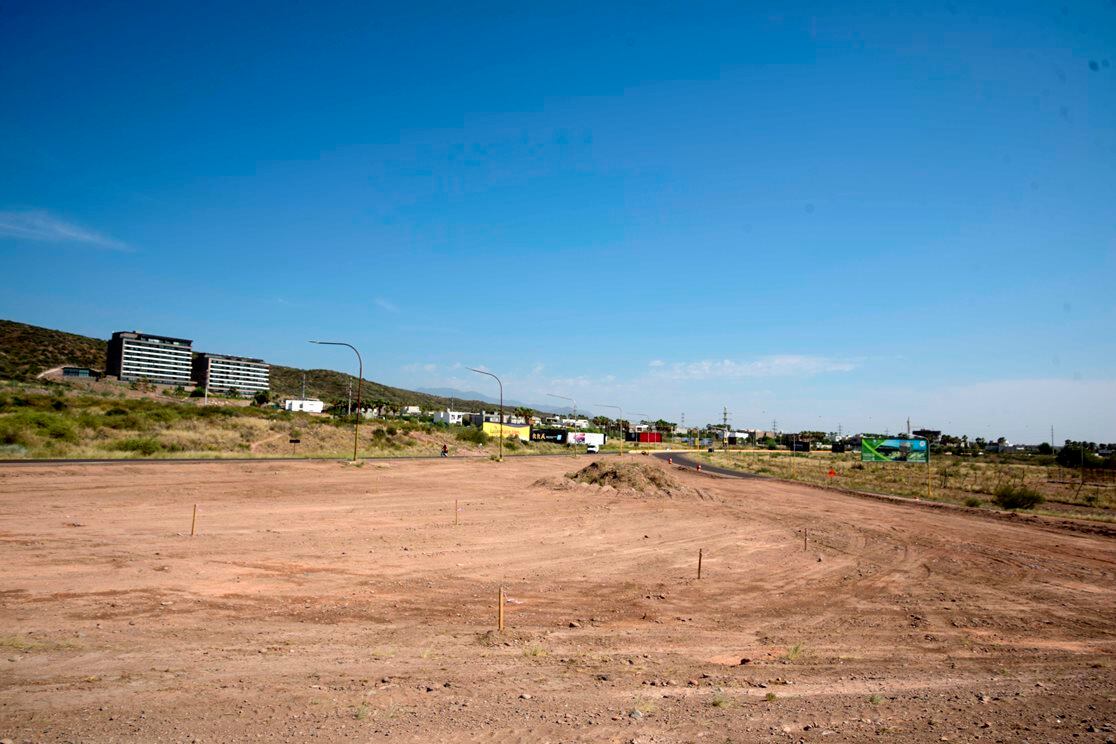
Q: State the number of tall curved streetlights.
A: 5